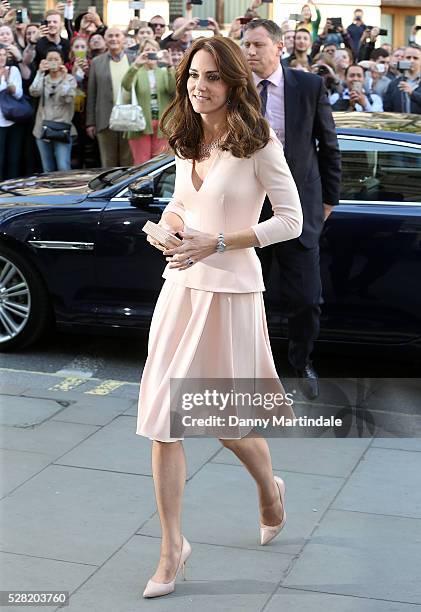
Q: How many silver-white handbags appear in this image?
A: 1